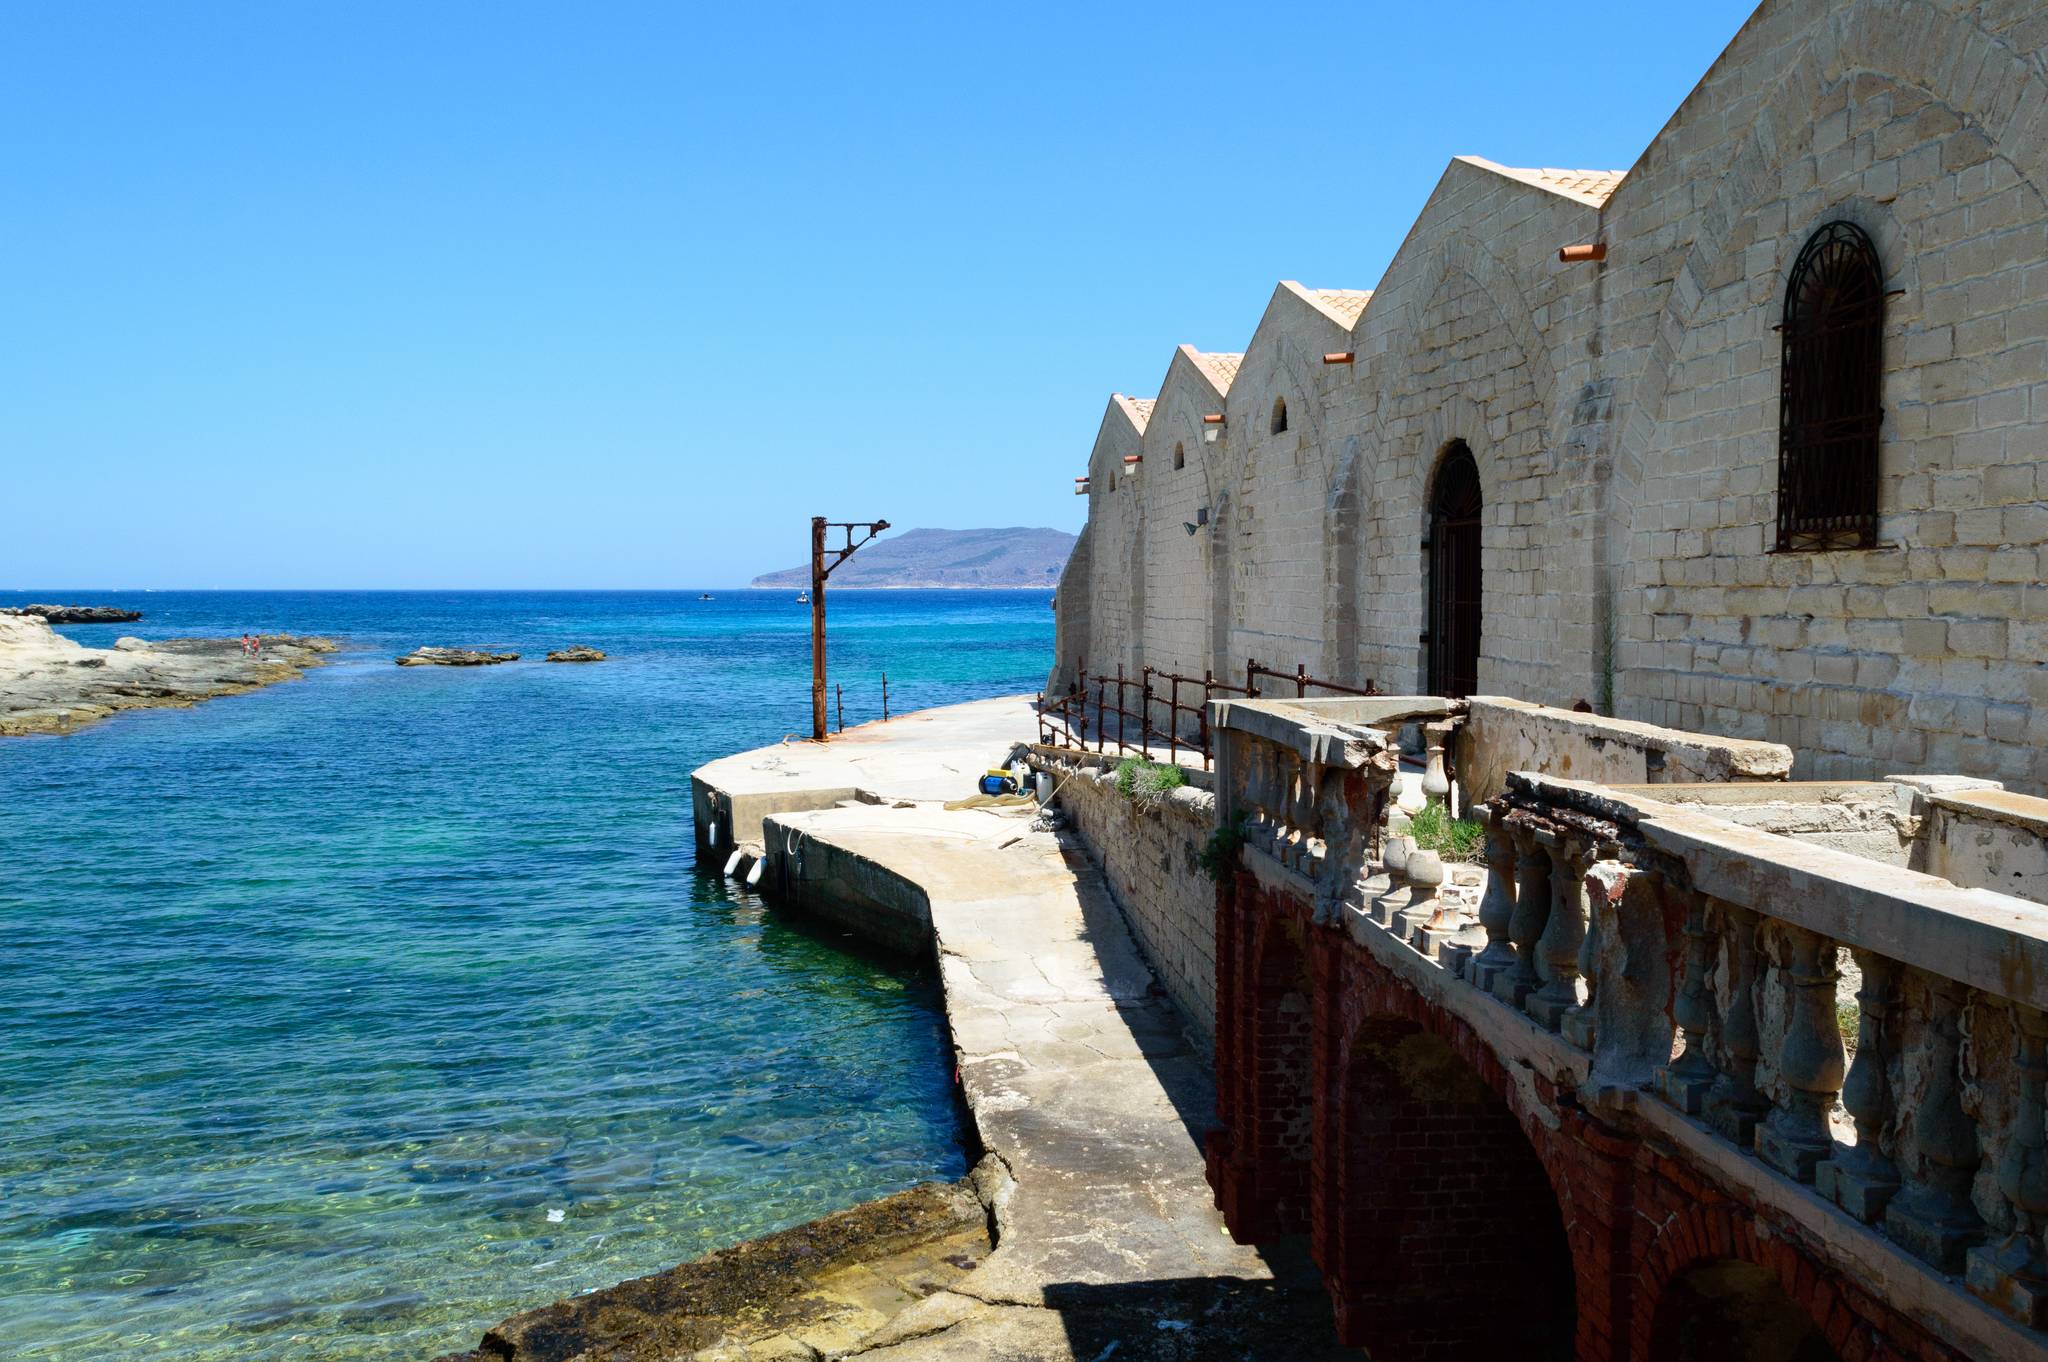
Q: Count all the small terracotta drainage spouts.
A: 5